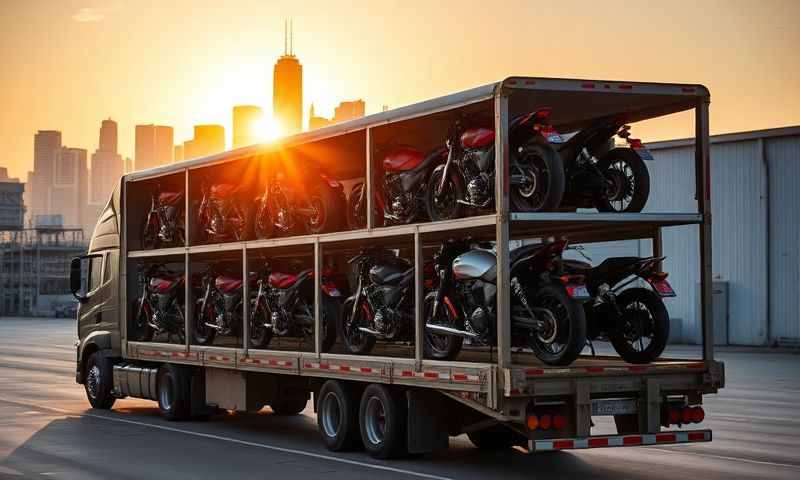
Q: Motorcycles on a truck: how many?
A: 12